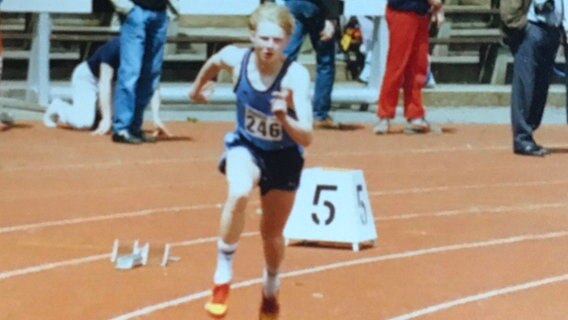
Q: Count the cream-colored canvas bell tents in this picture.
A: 0